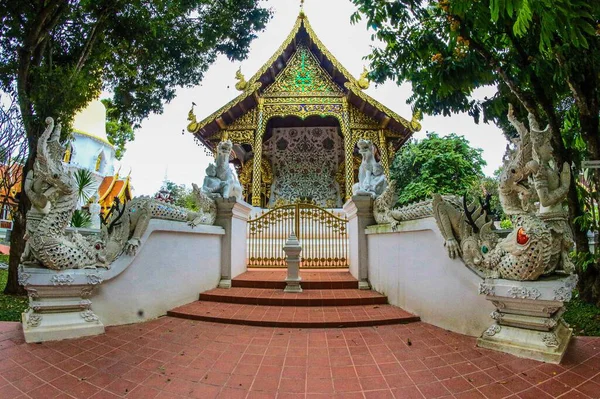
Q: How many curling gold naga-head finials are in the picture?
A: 4